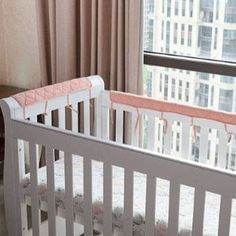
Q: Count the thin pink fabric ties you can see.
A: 9